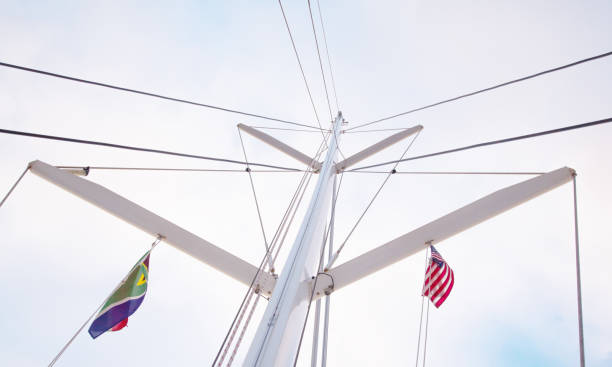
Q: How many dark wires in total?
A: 4